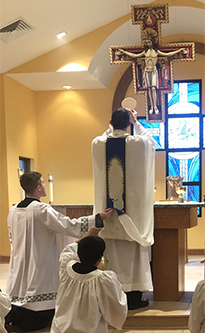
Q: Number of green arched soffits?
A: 0